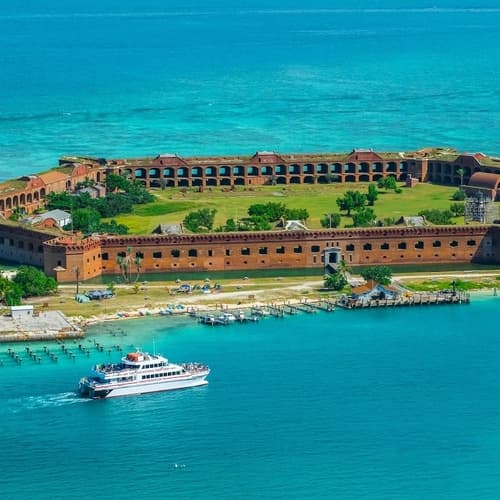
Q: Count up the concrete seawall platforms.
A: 1